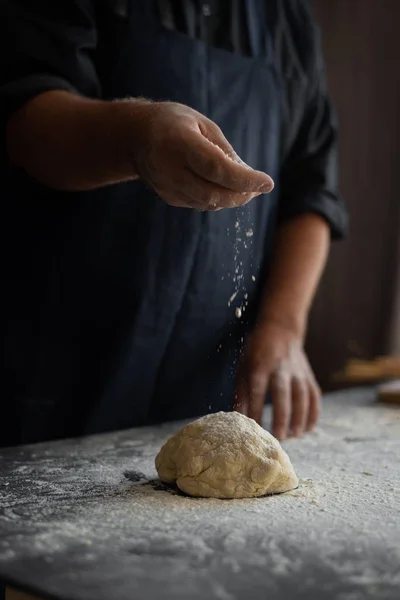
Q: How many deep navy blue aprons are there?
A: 1